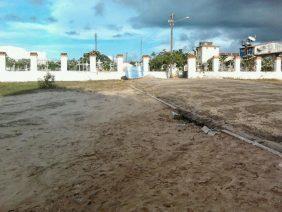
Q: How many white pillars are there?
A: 11